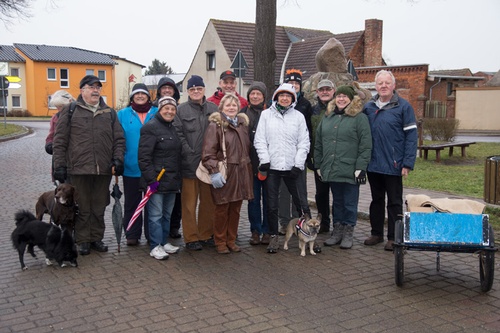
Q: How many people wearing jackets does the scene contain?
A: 14